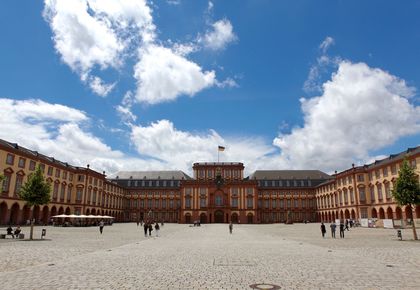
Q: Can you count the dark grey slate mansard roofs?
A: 2